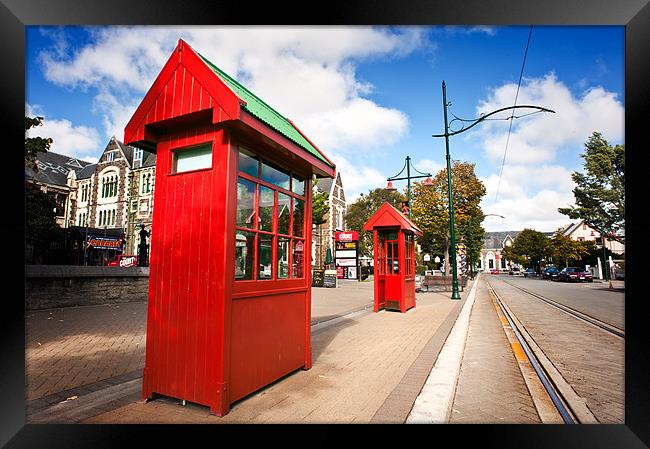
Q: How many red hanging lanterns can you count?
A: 2